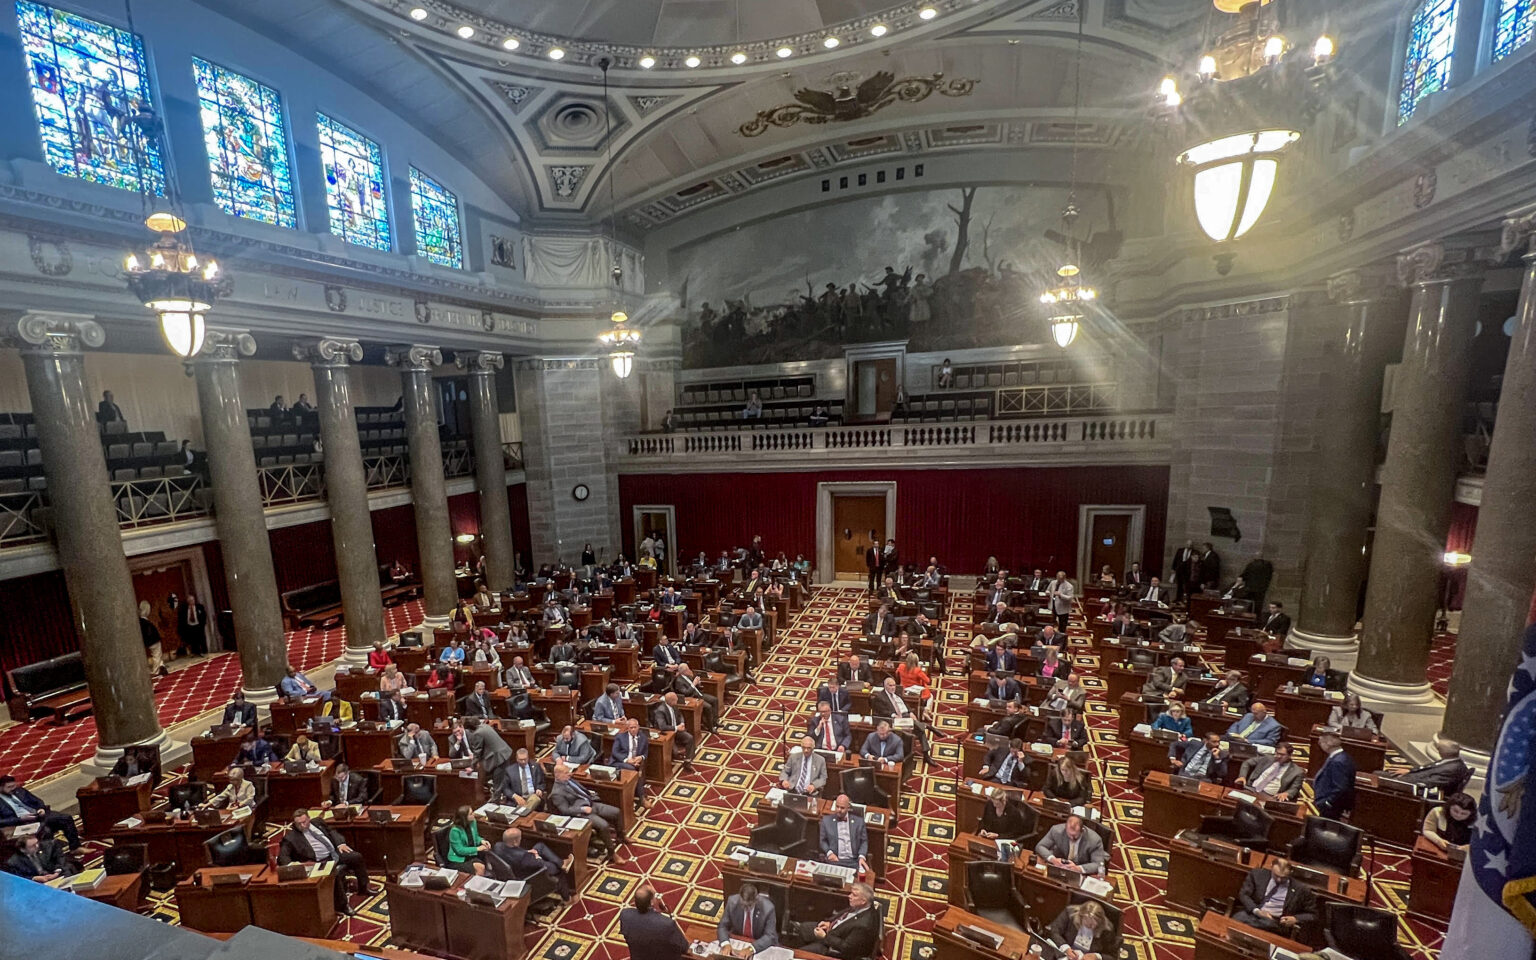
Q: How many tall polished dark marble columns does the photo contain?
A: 8